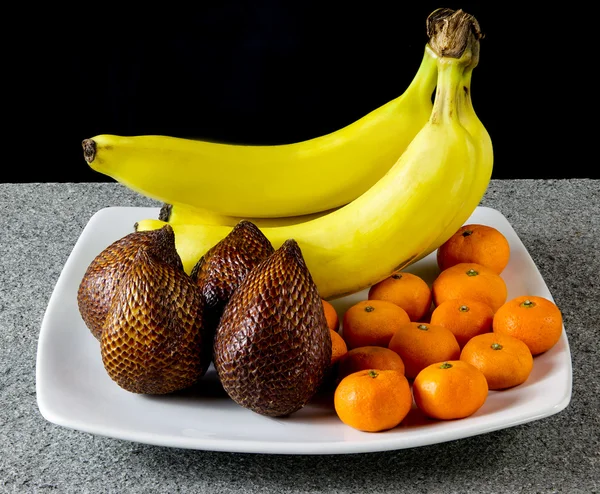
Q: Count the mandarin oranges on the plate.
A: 13